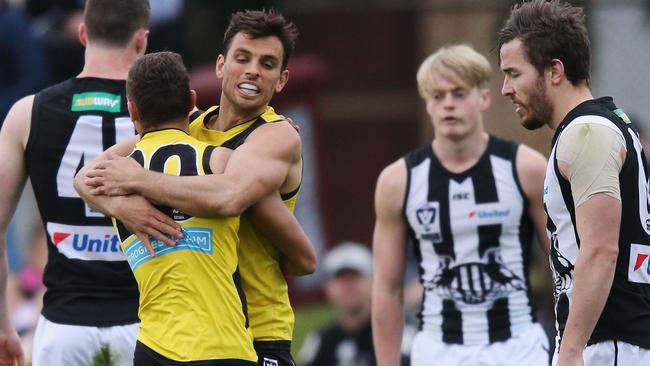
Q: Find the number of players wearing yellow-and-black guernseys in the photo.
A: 2